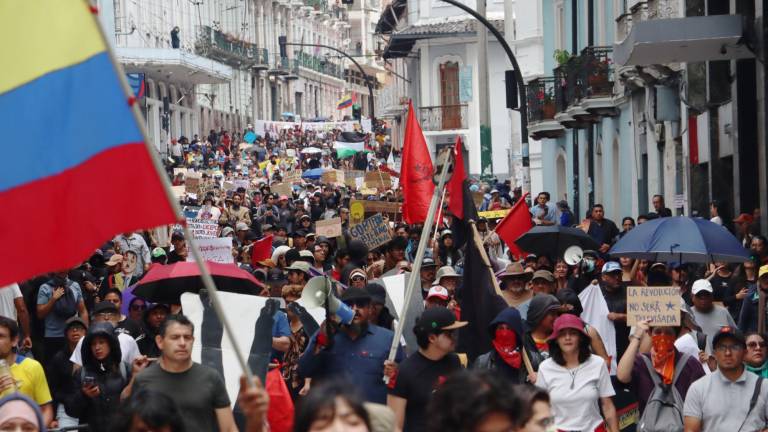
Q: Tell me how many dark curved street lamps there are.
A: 2